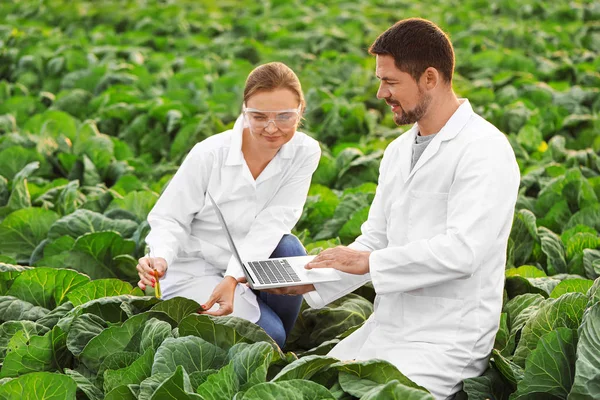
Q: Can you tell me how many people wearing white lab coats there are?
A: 2